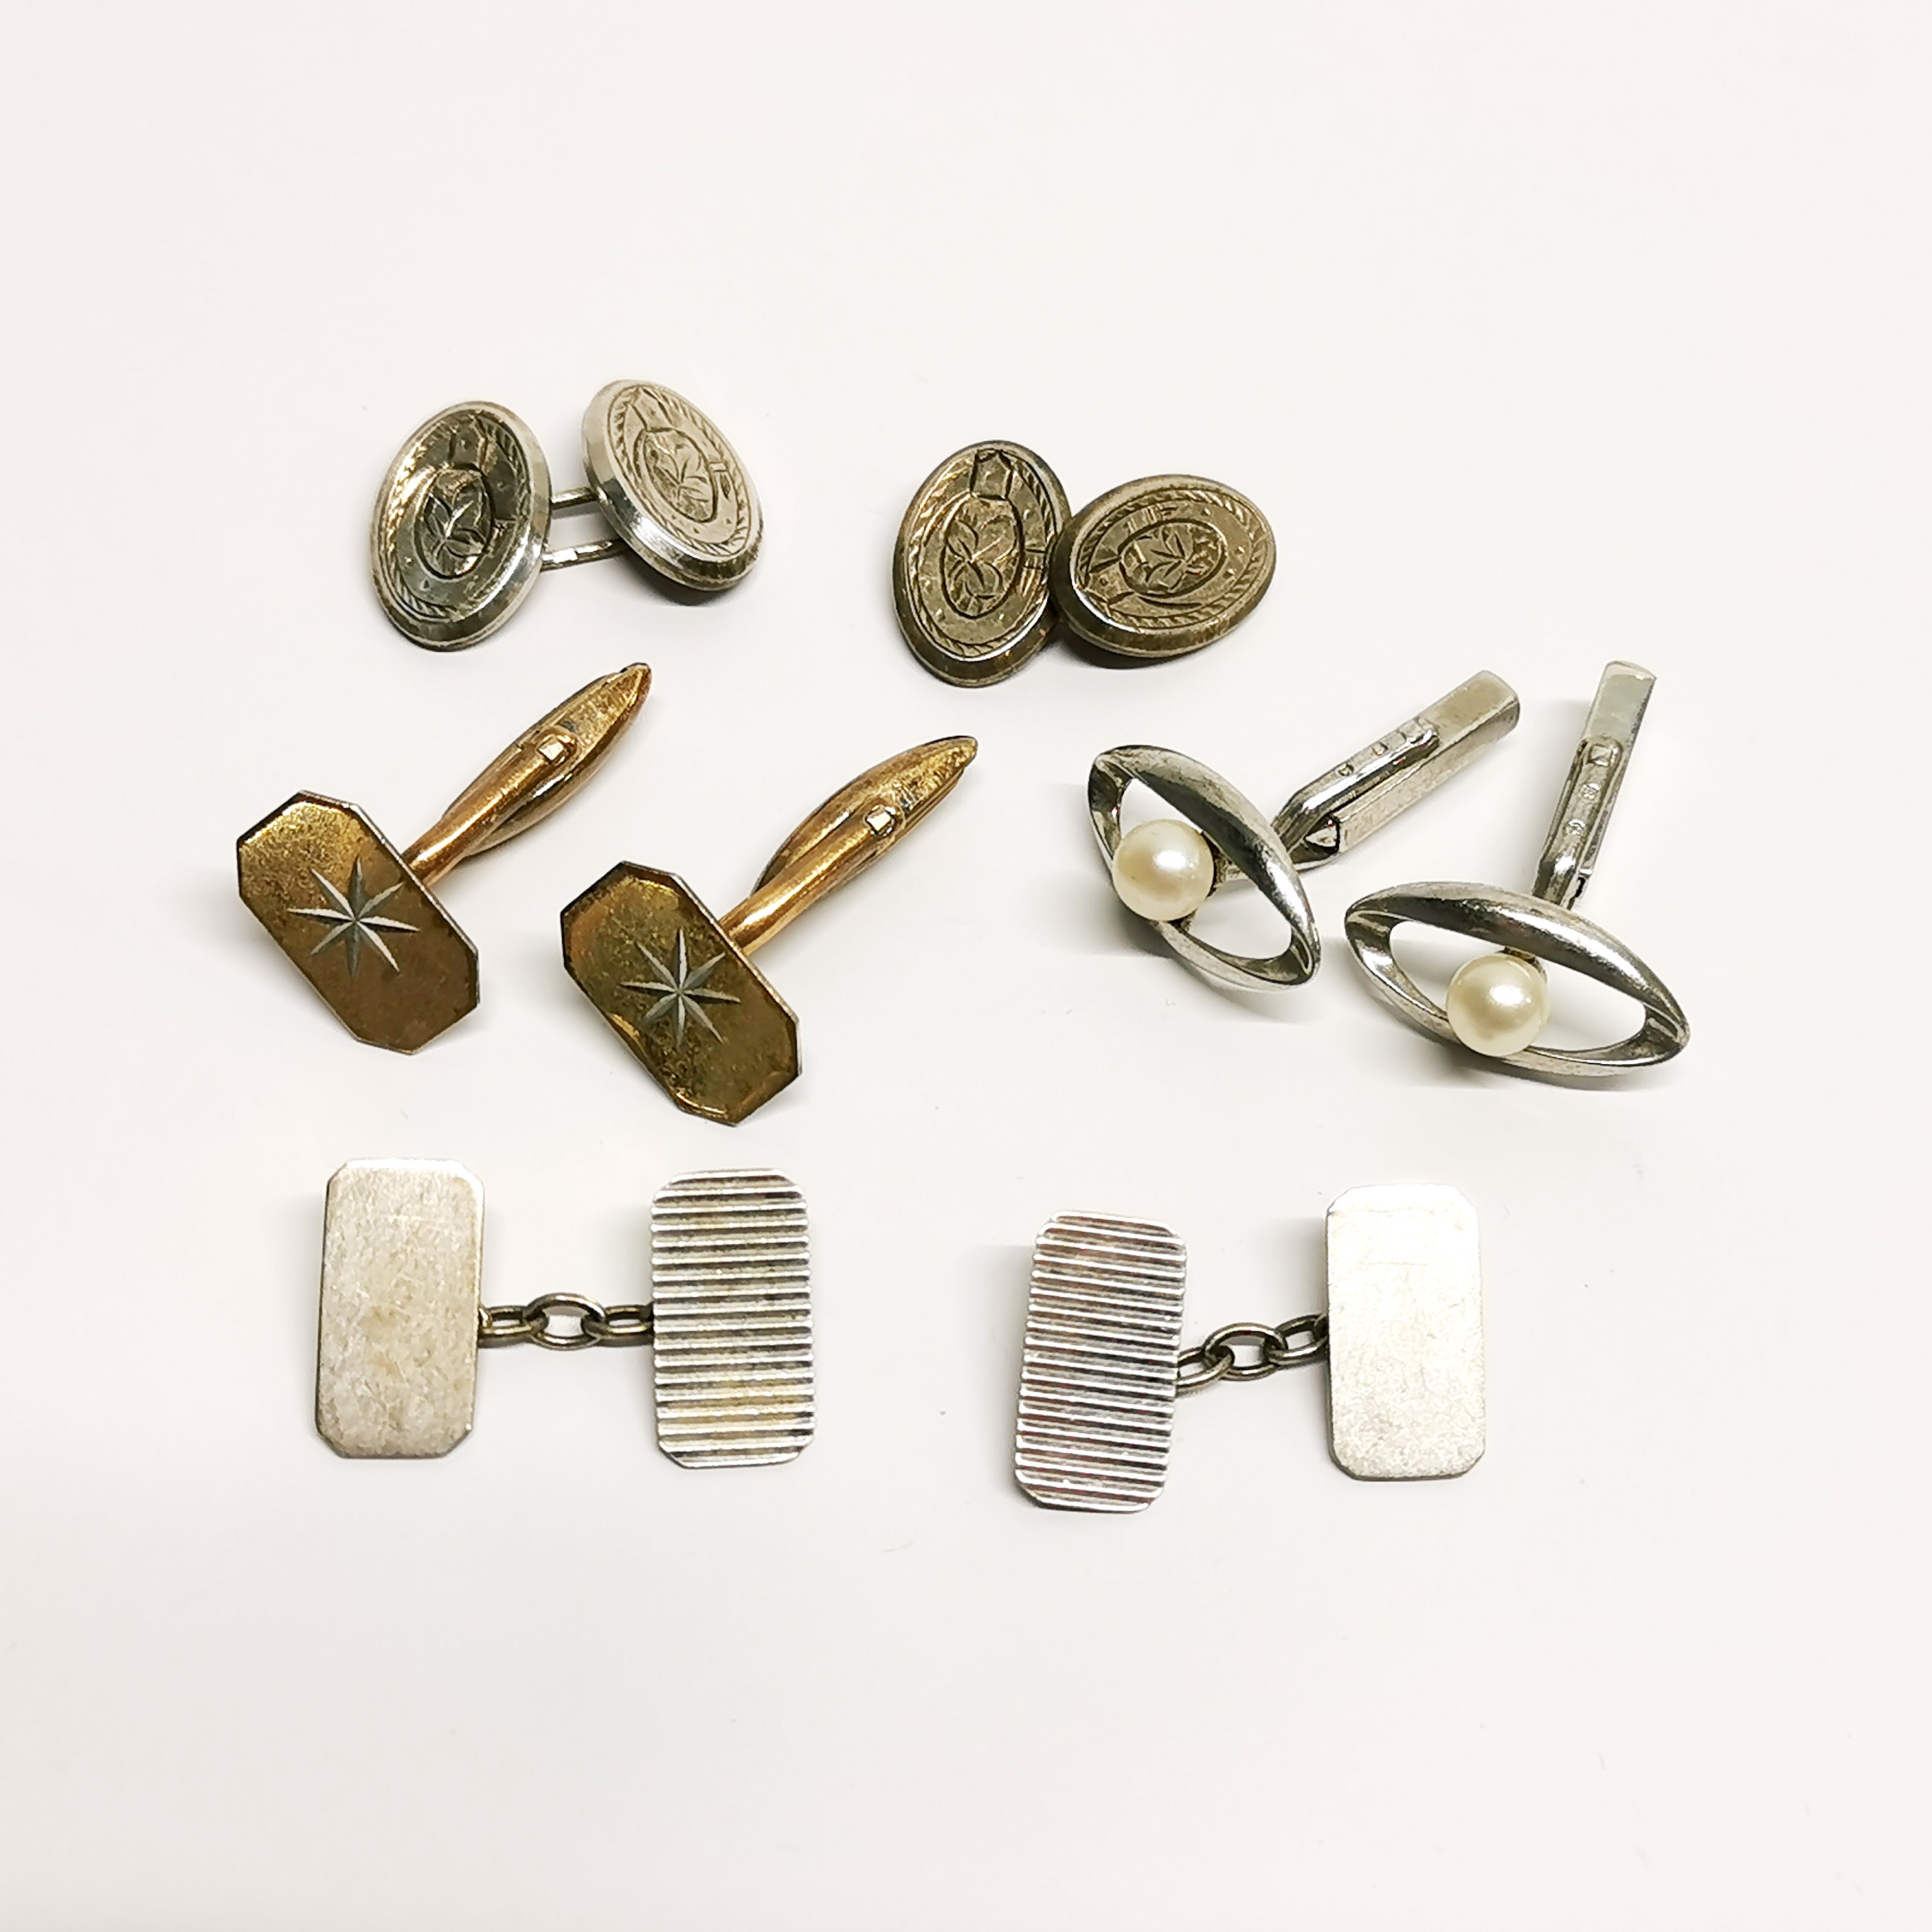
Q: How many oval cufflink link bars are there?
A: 2